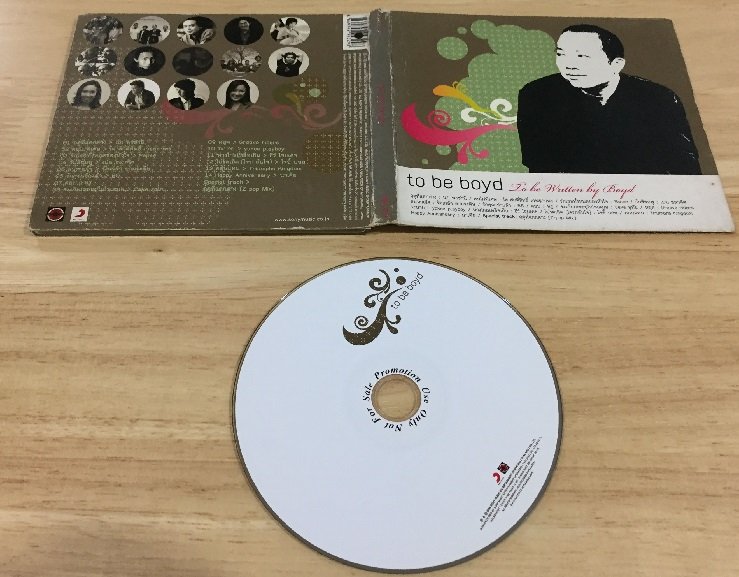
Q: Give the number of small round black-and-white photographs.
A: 14